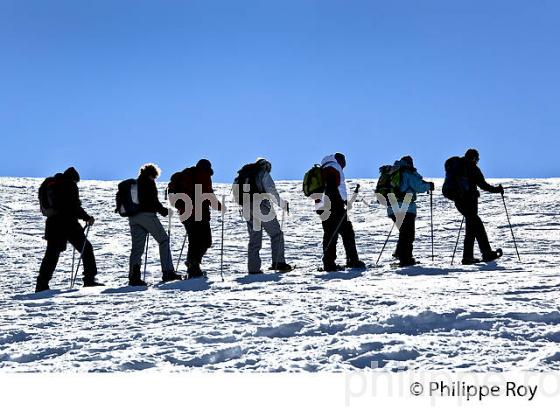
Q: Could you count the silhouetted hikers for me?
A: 7